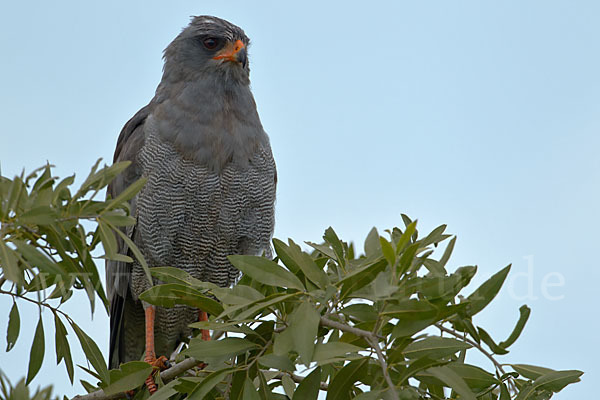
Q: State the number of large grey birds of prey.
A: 1